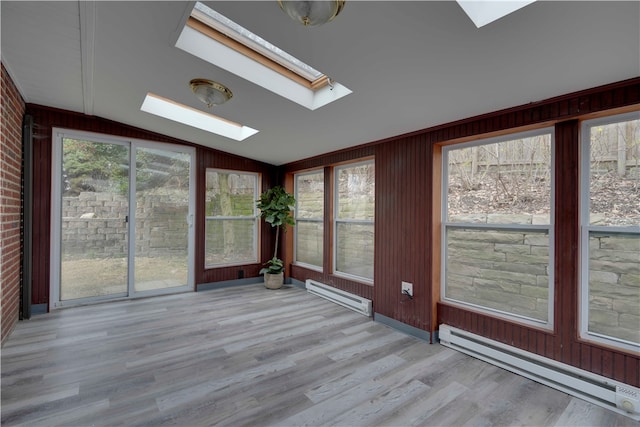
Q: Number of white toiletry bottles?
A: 0